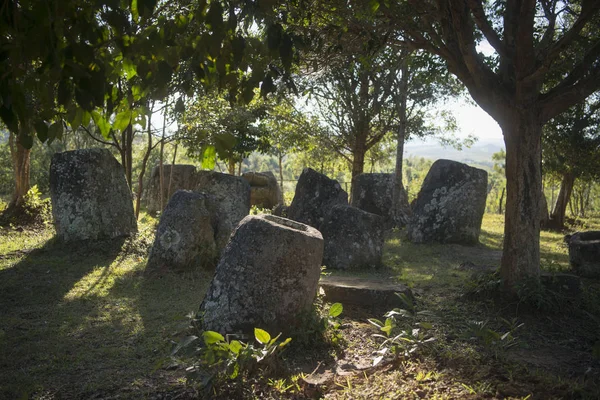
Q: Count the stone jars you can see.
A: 11